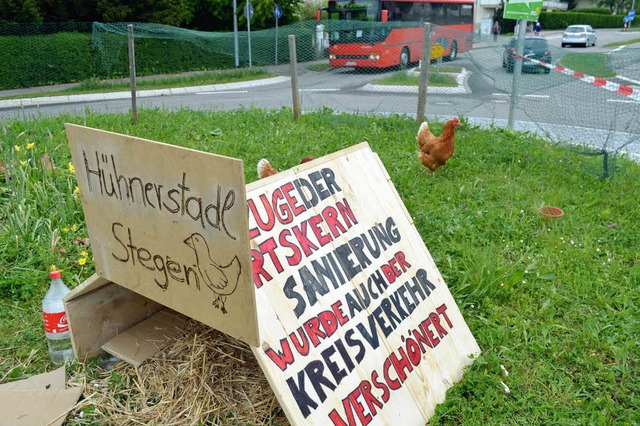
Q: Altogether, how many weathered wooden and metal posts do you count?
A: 4